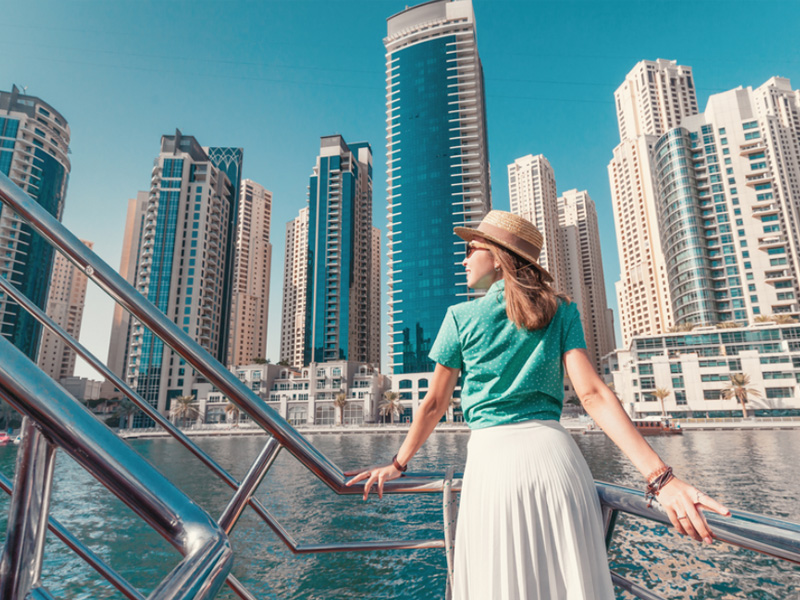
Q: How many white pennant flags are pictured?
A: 0